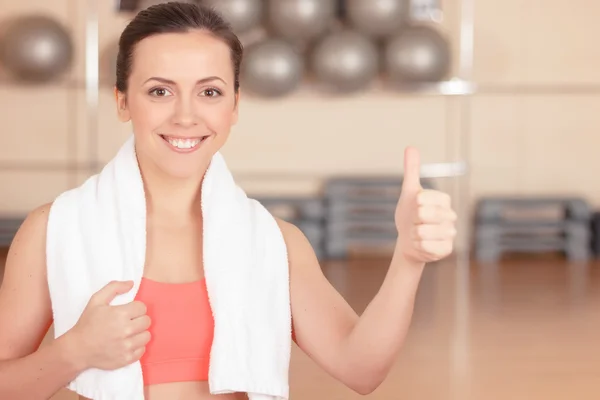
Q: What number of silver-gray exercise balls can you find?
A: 7